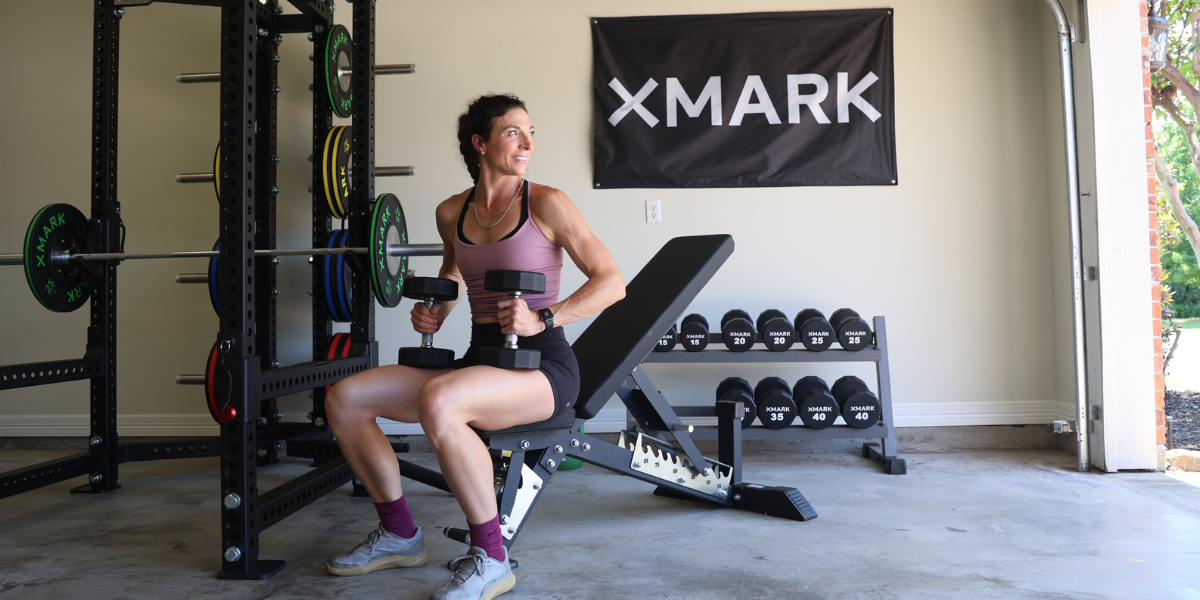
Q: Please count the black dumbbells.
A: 12